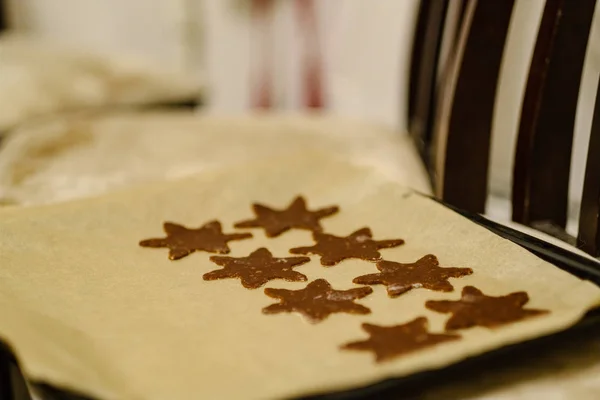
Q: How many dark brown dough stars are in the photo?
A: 8